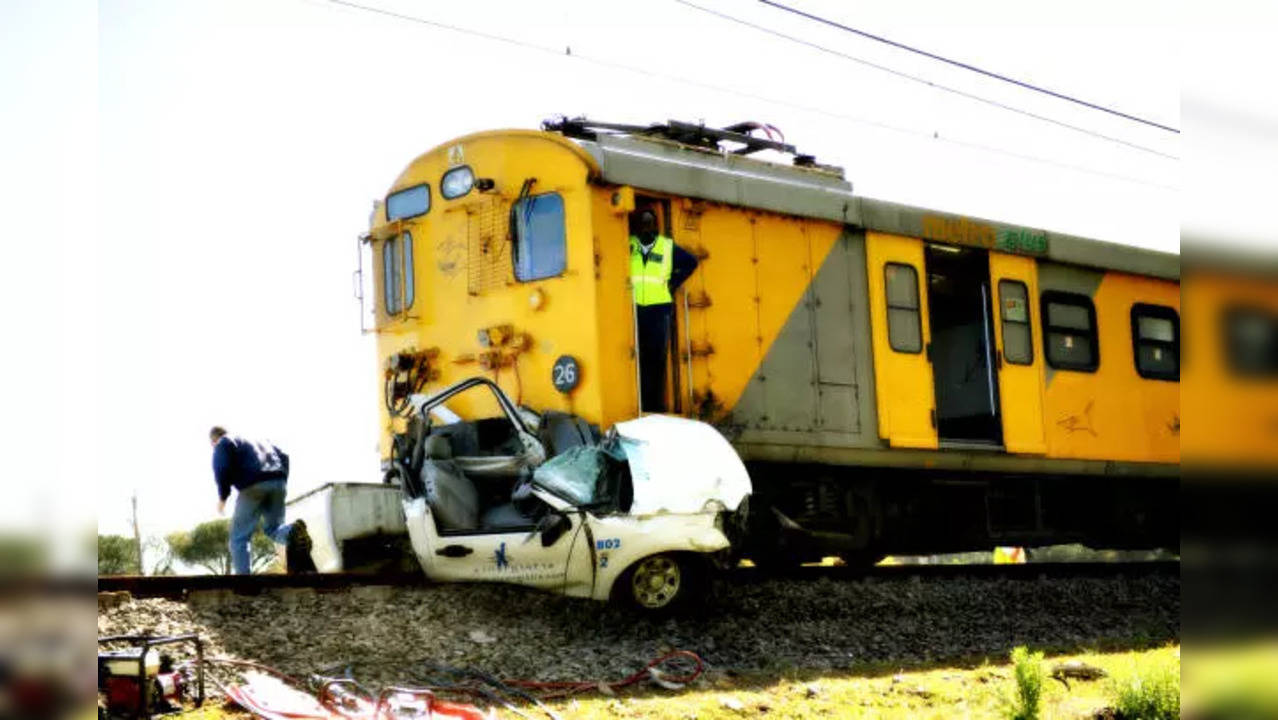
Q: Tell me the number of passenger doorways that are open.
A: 1